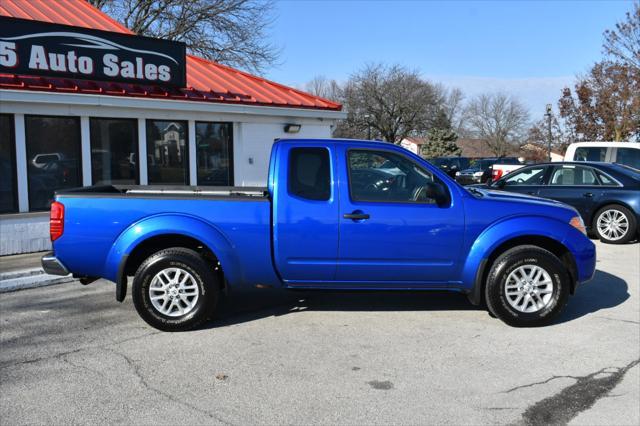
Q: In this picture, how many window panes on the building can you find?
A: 5